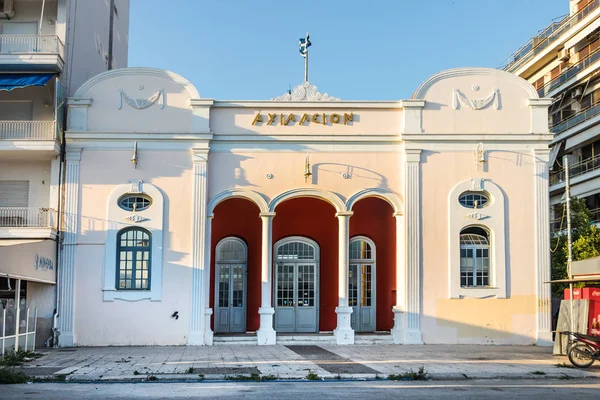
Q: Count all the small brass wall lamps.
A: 3